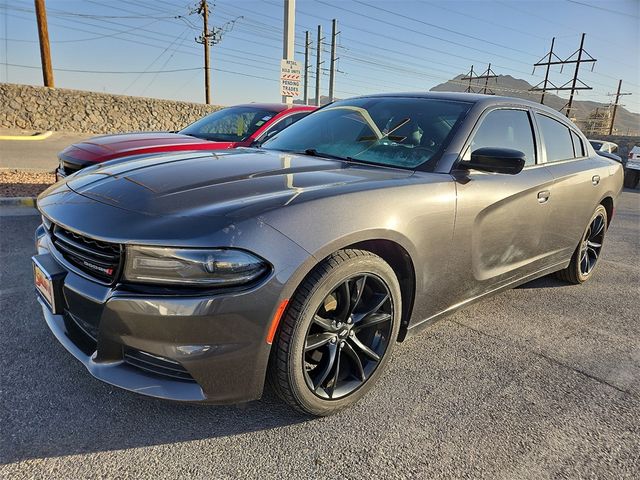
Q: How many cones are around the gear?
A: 0